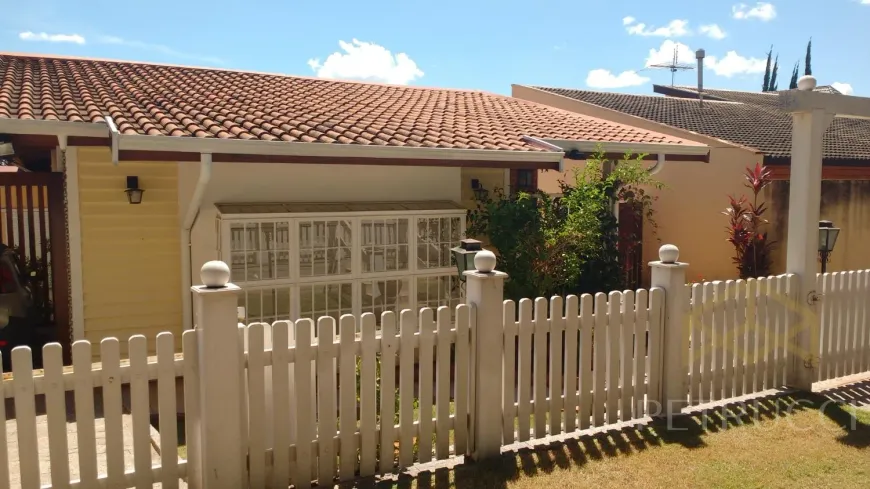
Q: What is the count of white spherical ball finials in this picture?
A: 4